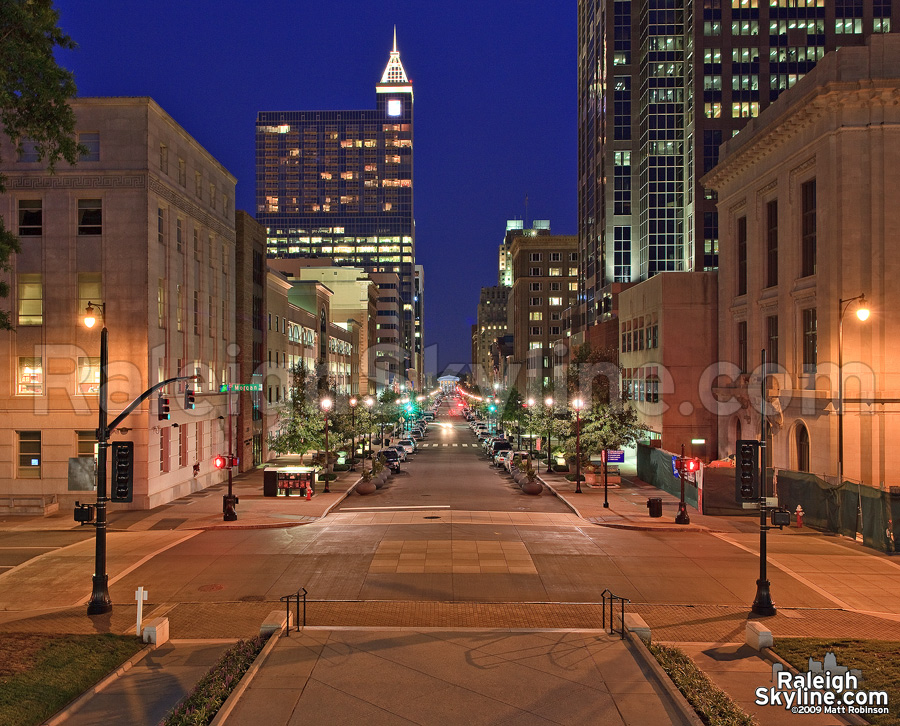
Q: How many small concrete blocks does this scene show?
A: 4